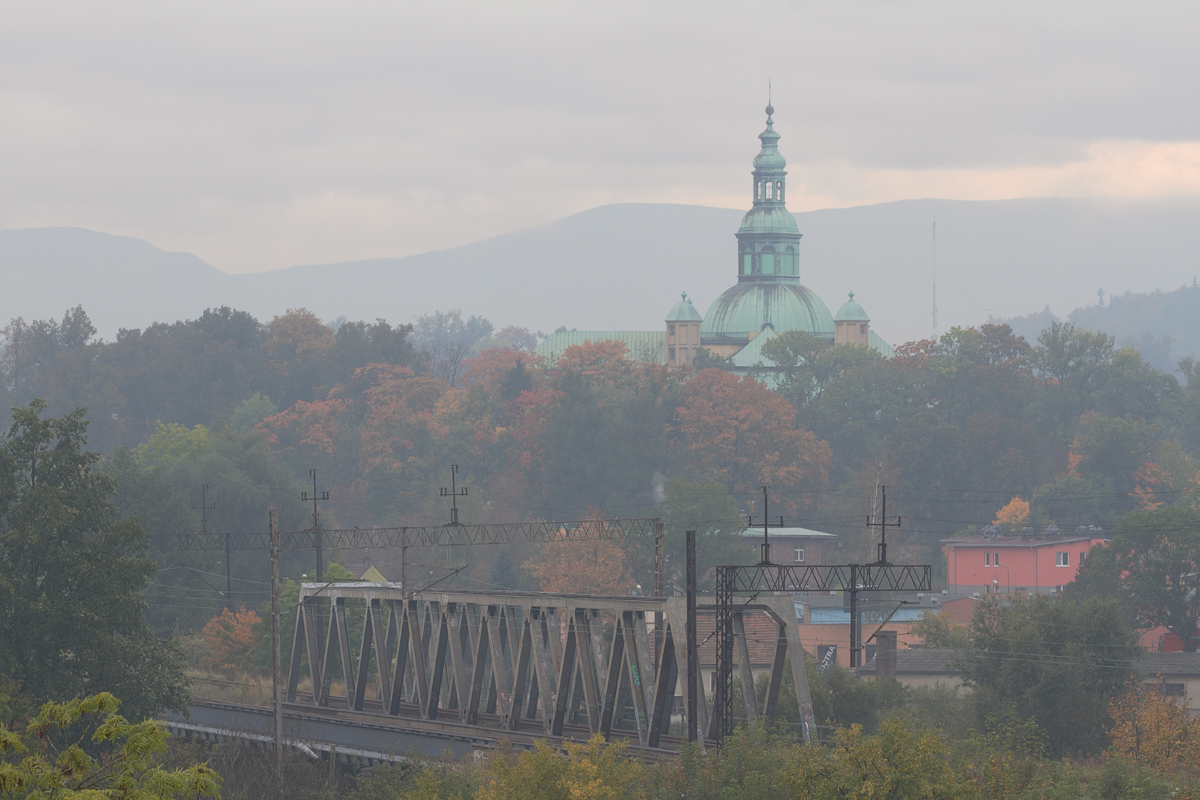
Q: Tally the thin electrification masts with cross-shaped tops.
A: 5